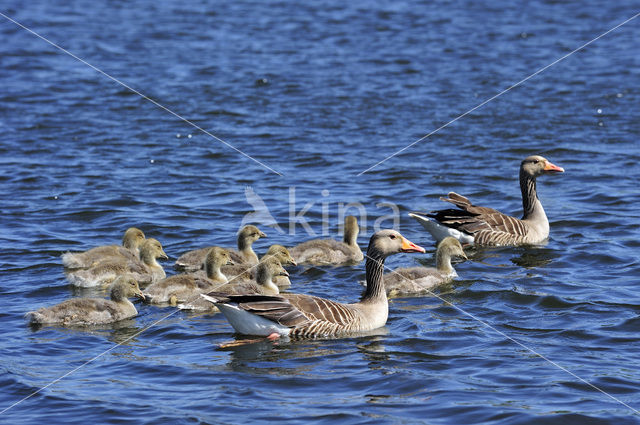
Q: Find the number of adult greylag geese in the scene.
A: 2